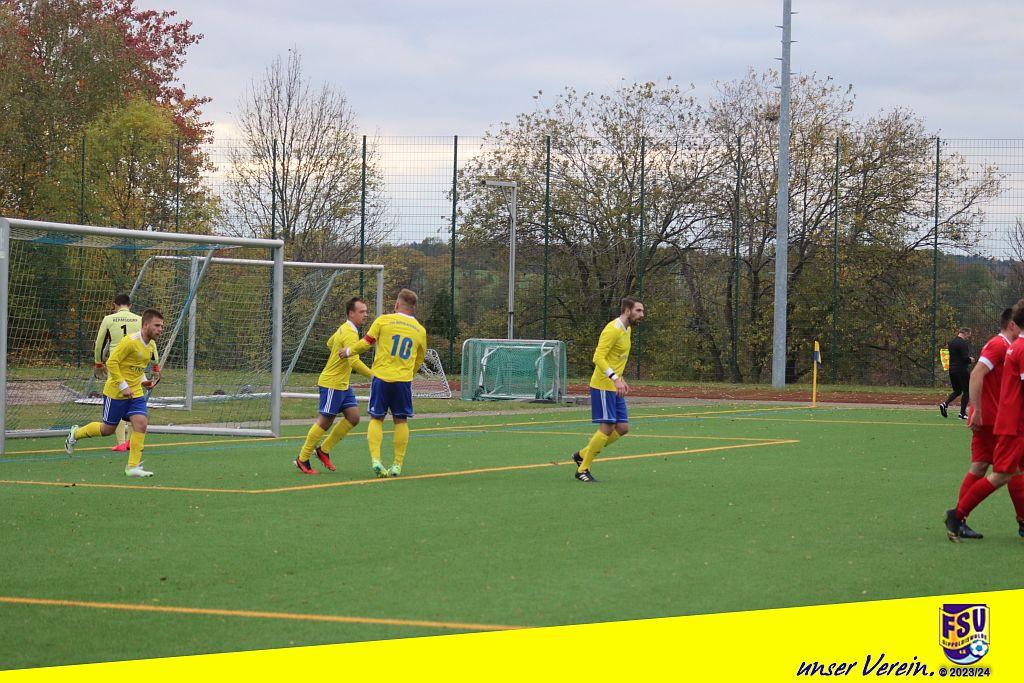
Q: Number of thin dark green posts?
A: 10